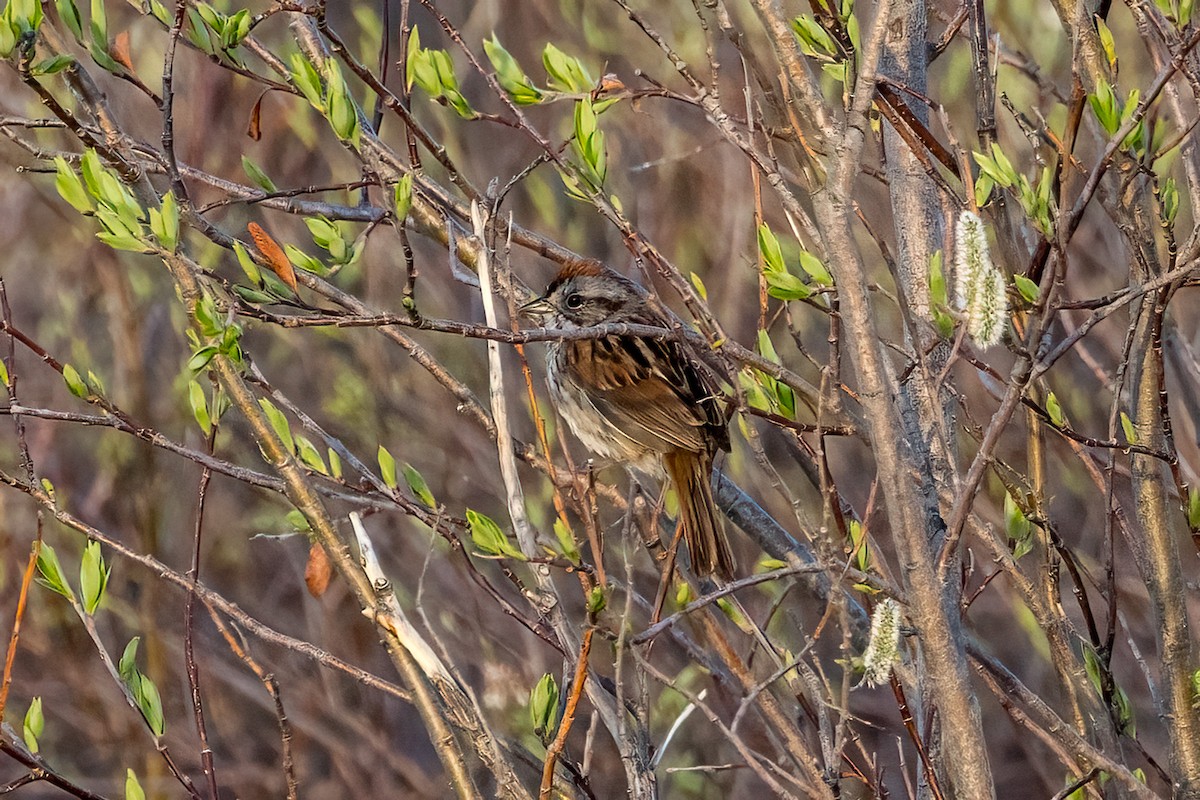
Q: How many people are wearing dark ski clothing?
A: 0